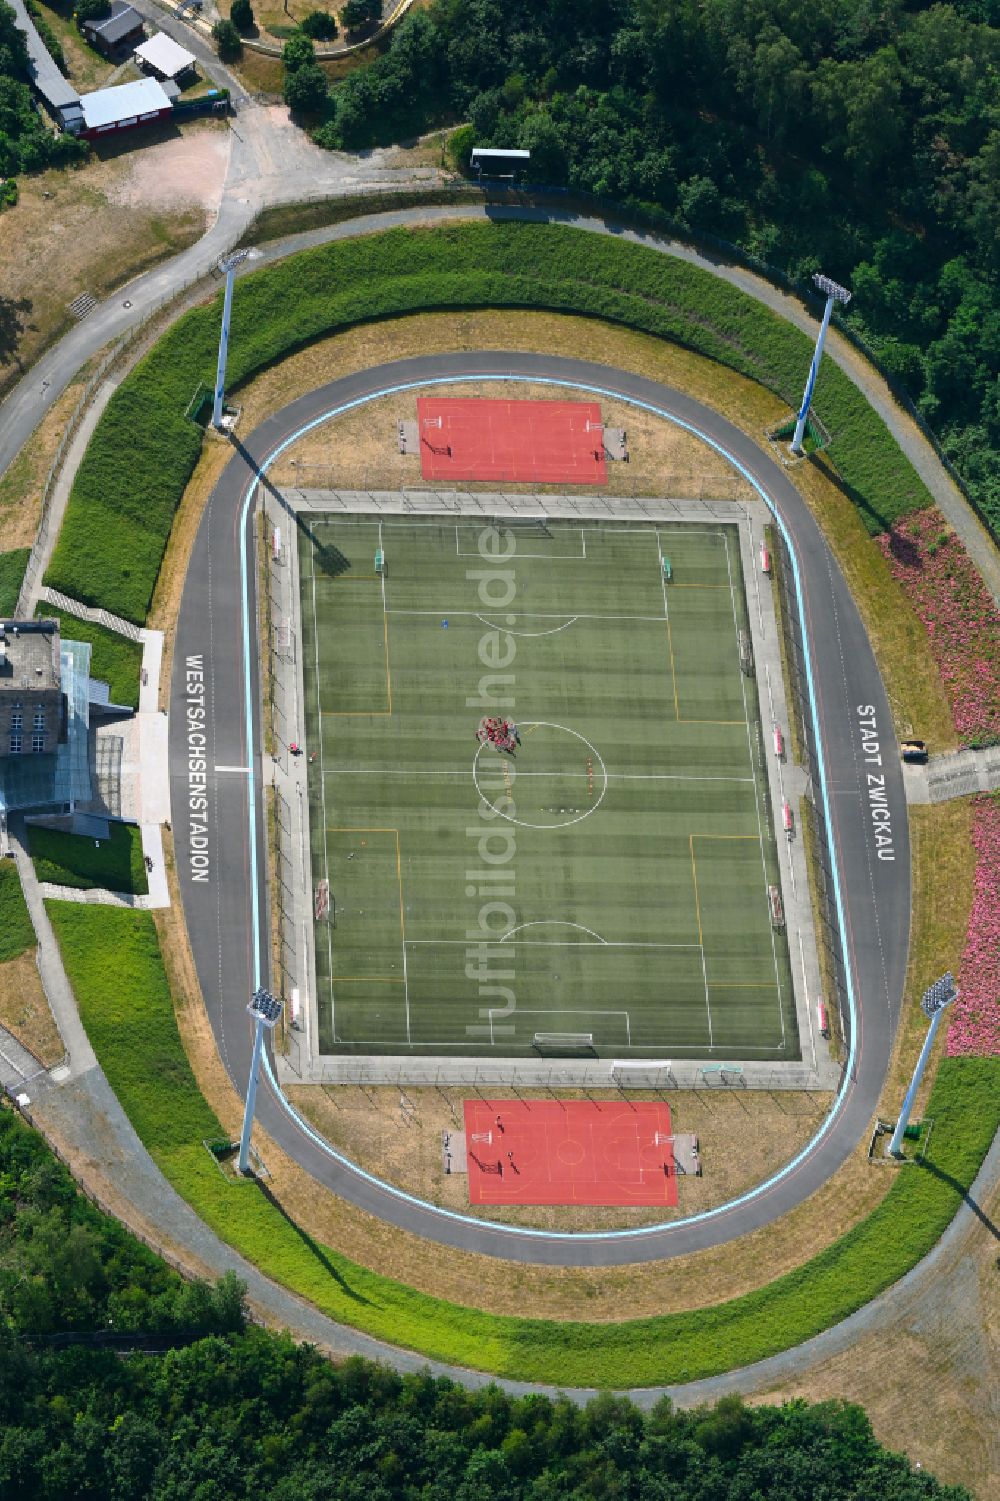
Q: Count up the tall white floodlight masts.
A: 4